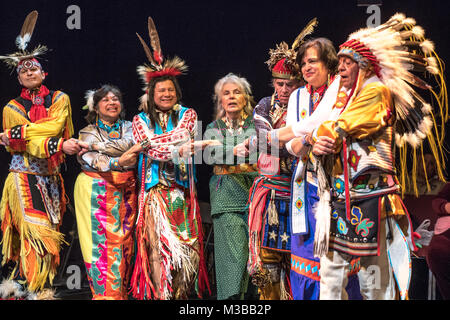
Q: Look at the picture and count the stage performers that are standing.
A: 7